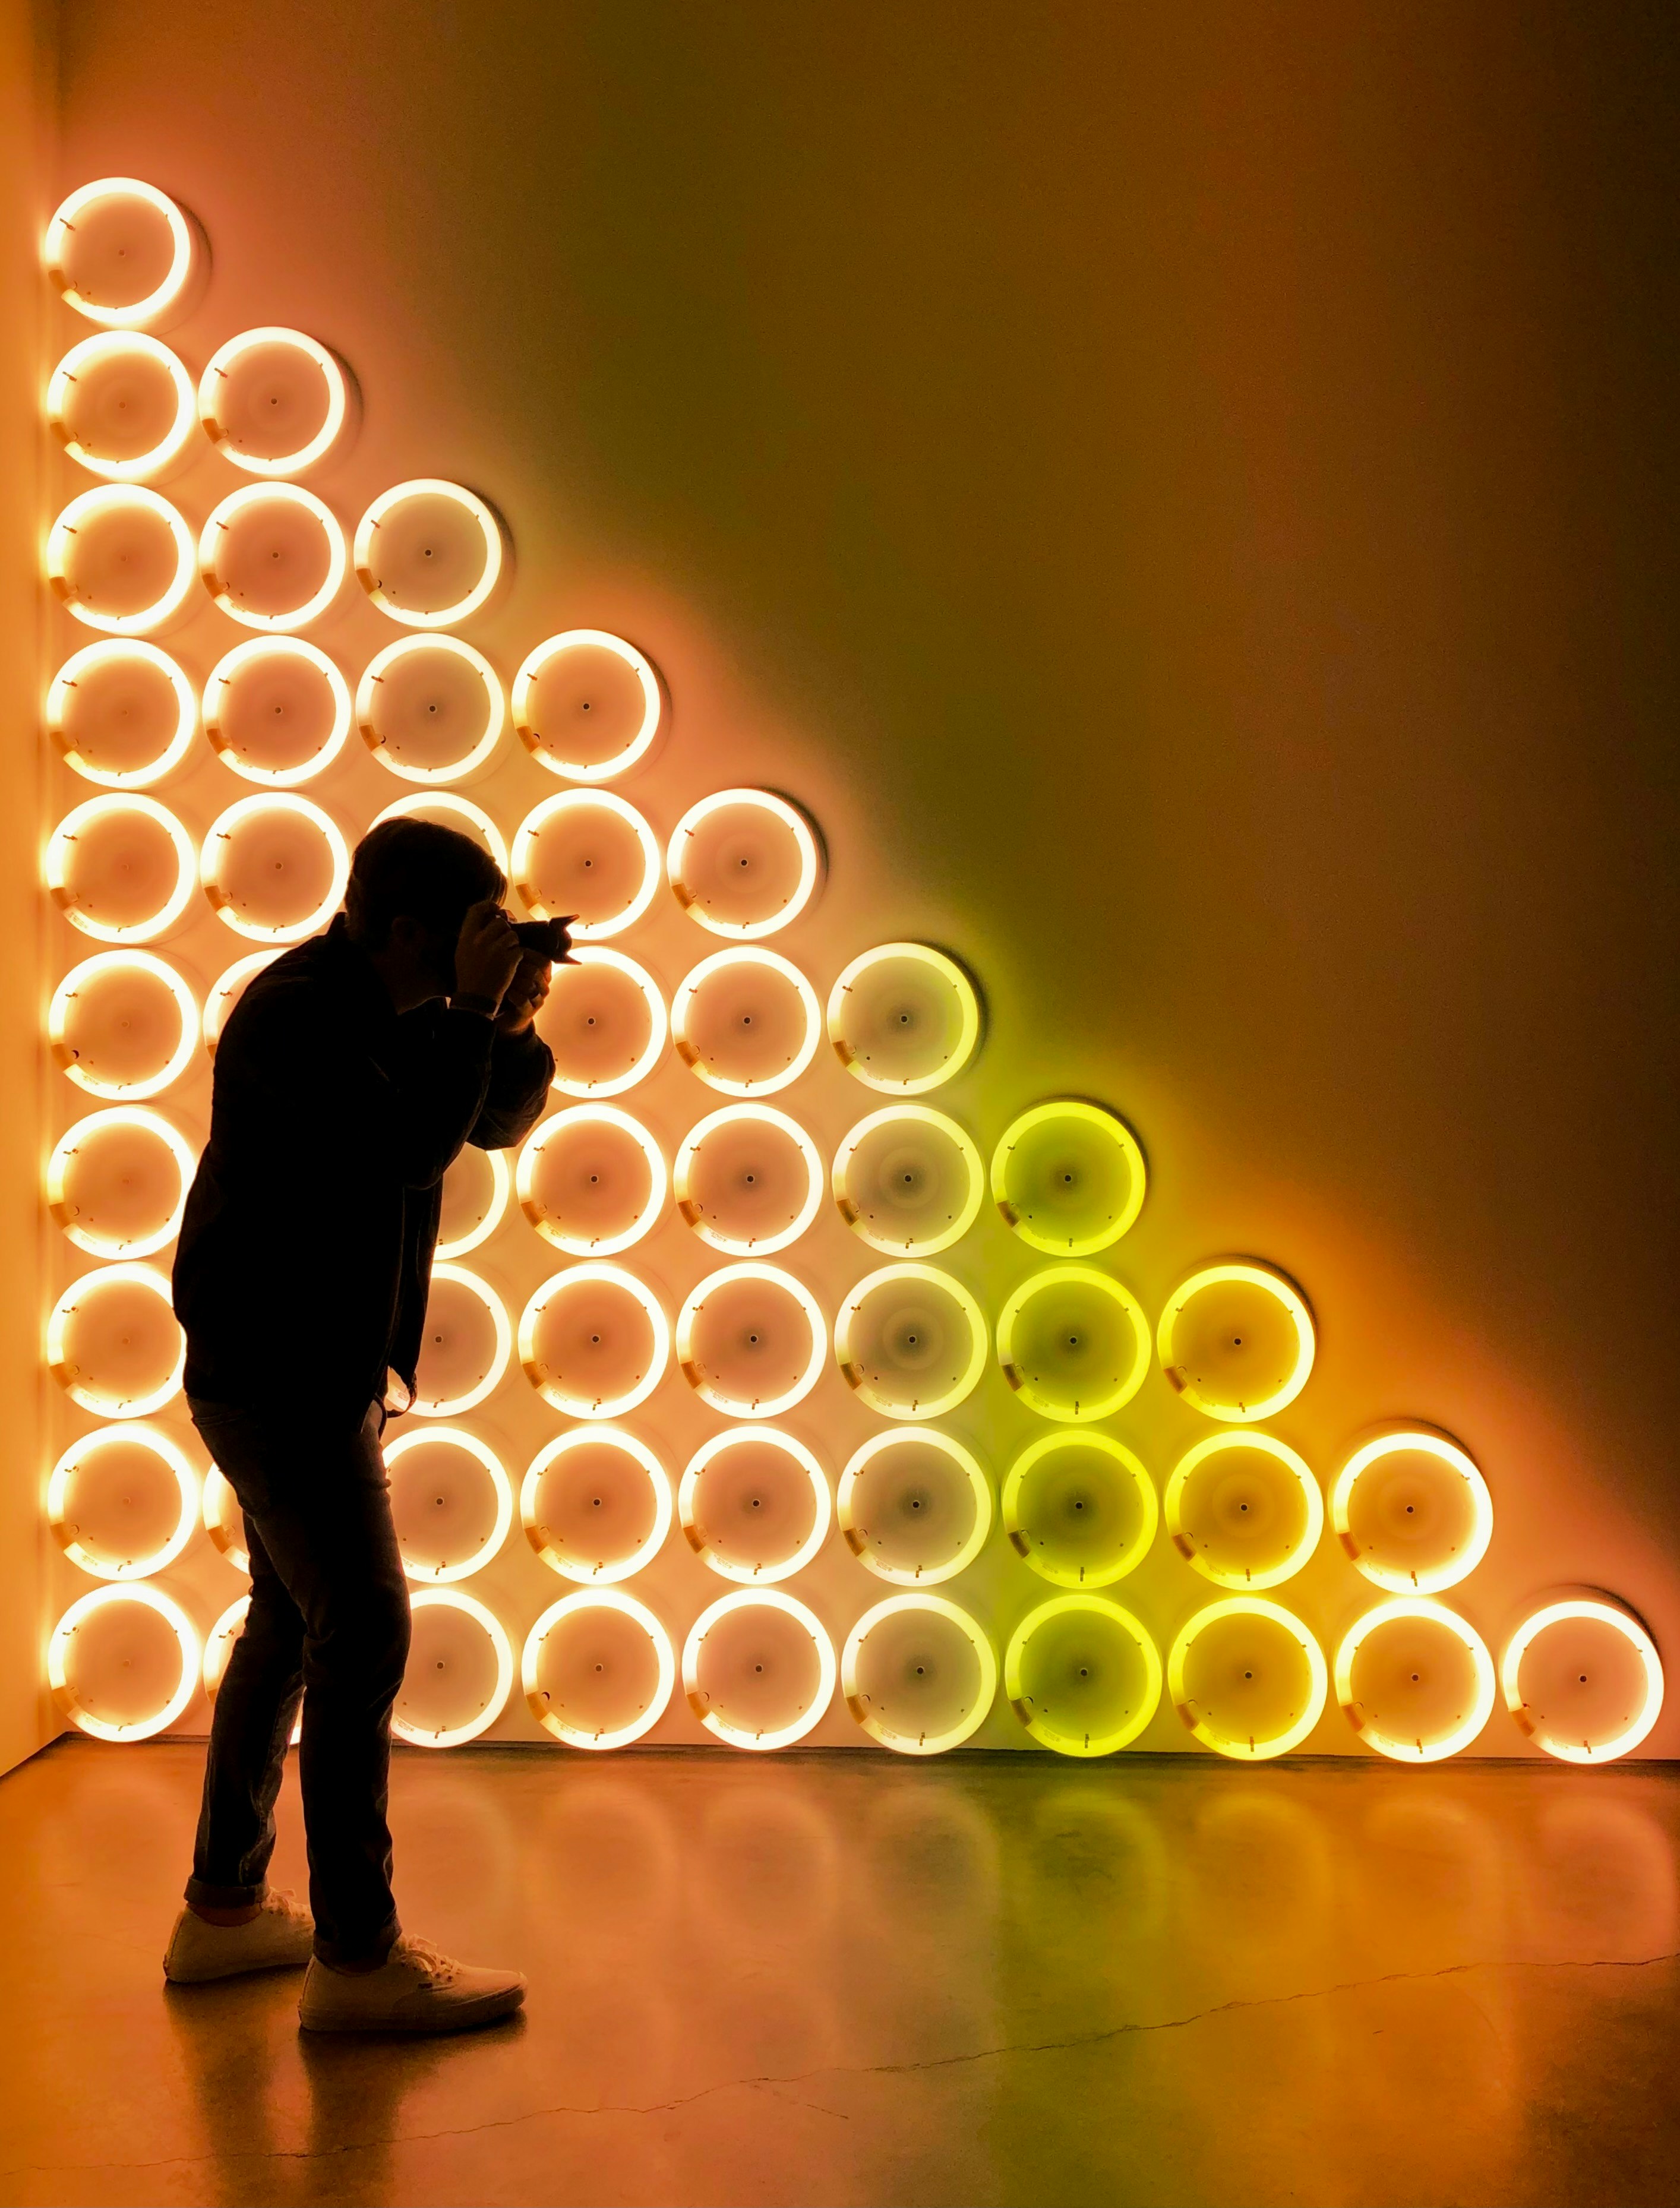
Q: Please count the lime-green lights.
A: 4